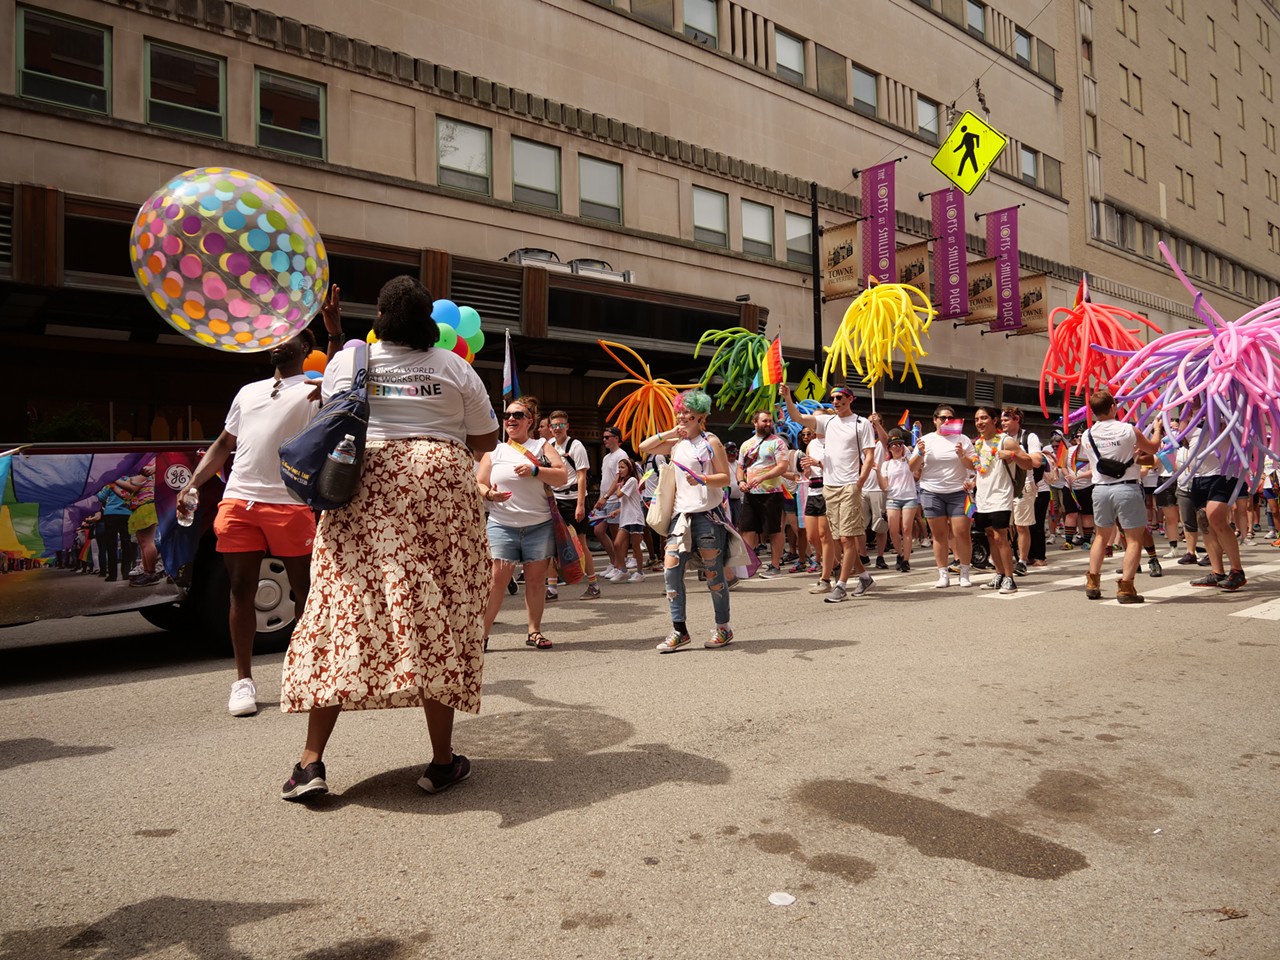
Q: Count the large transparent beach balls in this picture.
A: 1